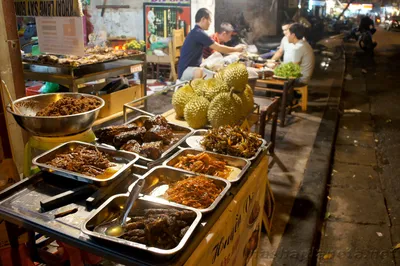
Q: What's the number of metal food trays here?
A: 6